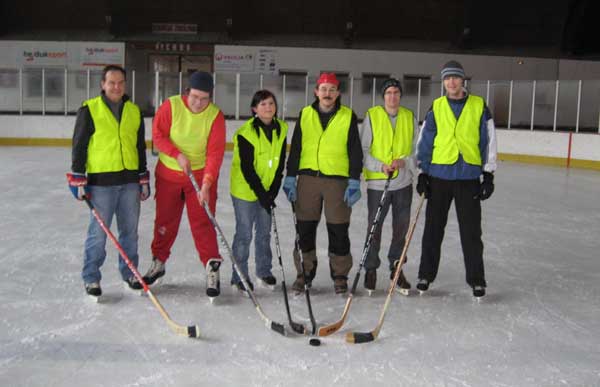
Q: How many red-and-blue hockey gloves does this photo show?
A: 2